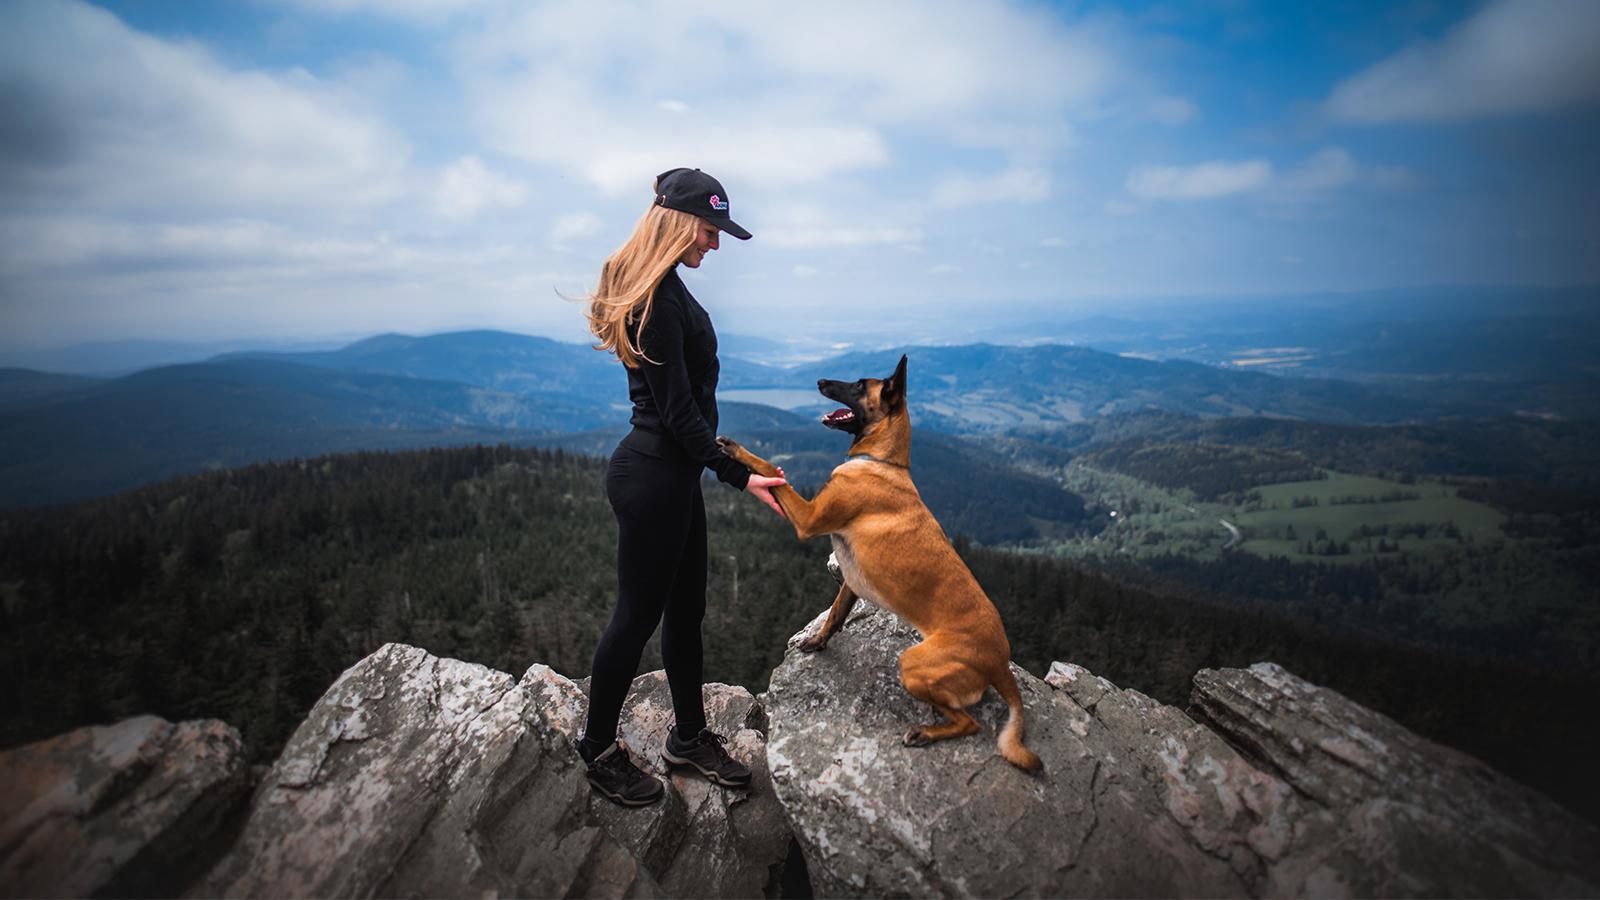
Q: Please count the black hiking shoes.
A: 2